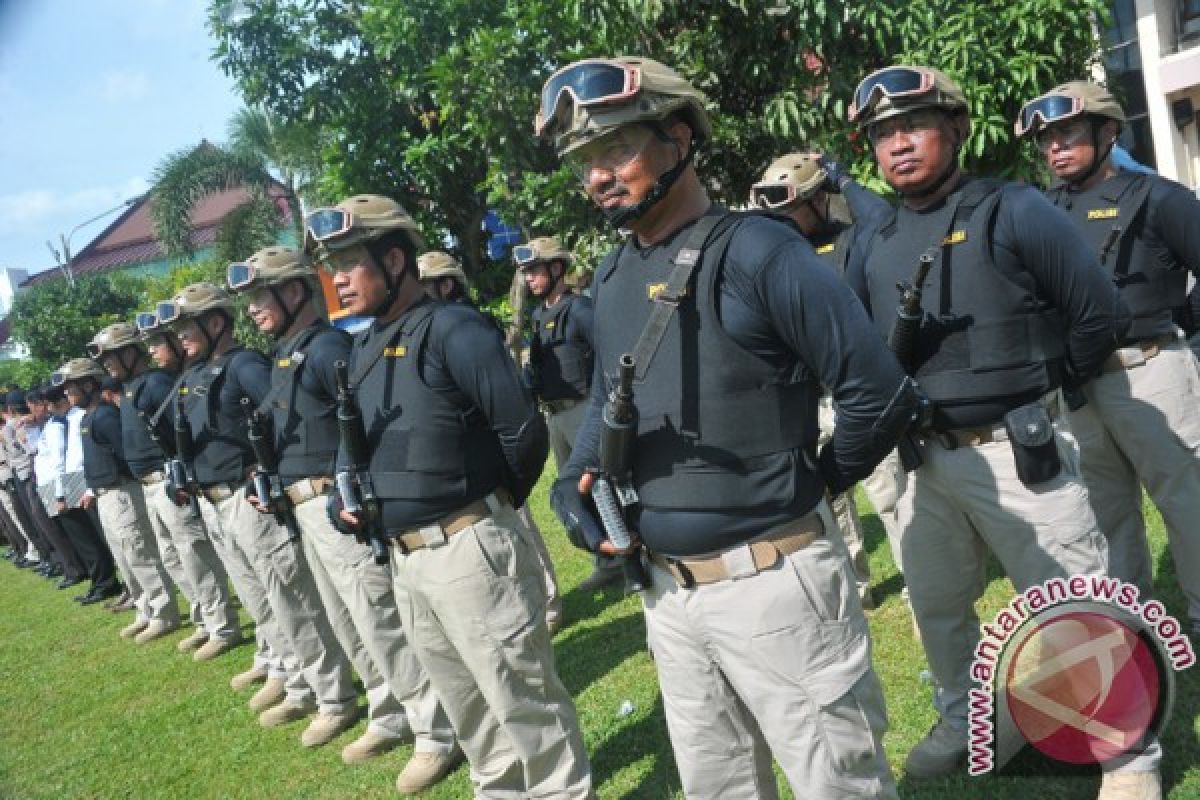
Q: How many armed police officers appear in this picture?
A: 12